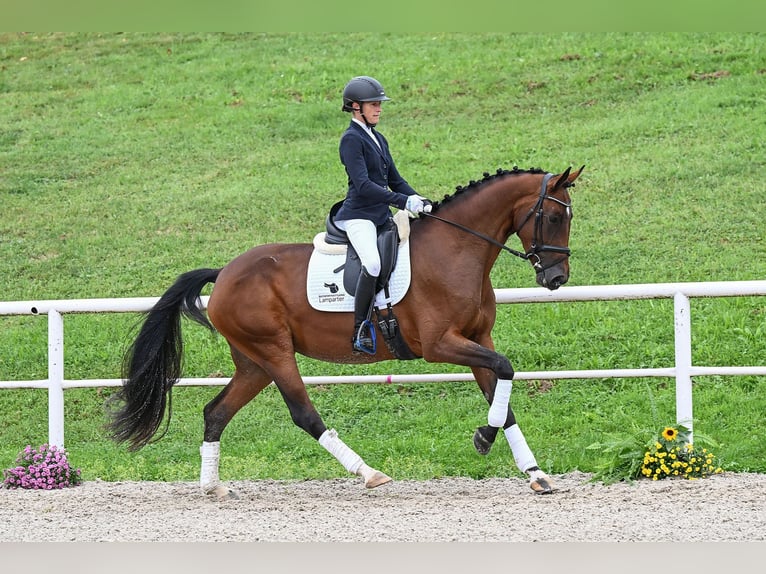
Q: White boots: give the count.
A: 4